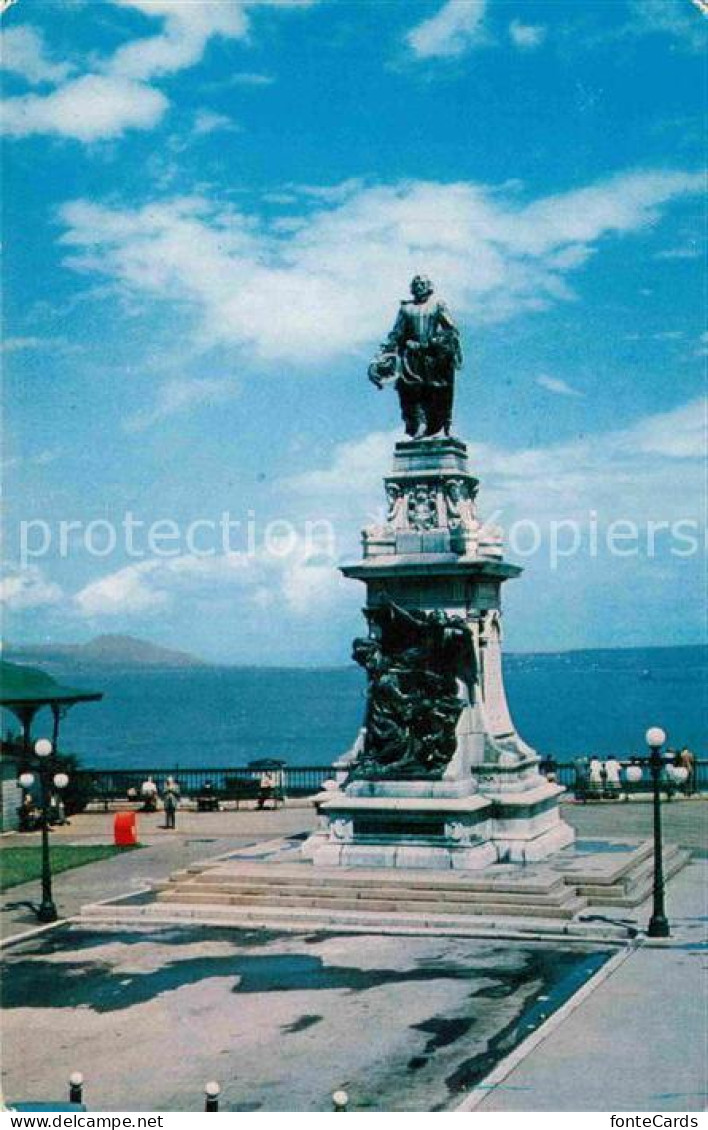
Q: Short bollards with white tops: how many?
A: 3